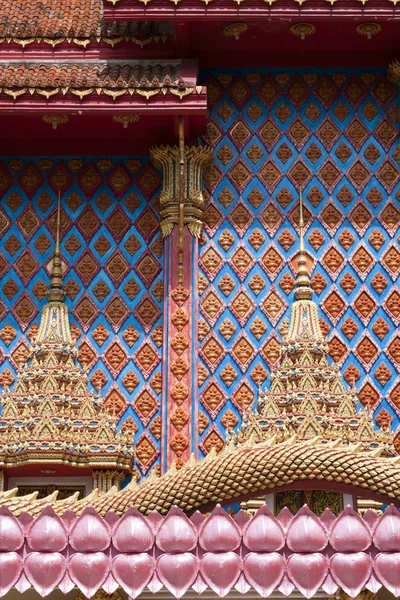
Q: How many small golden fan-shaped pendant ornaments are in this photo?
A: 5